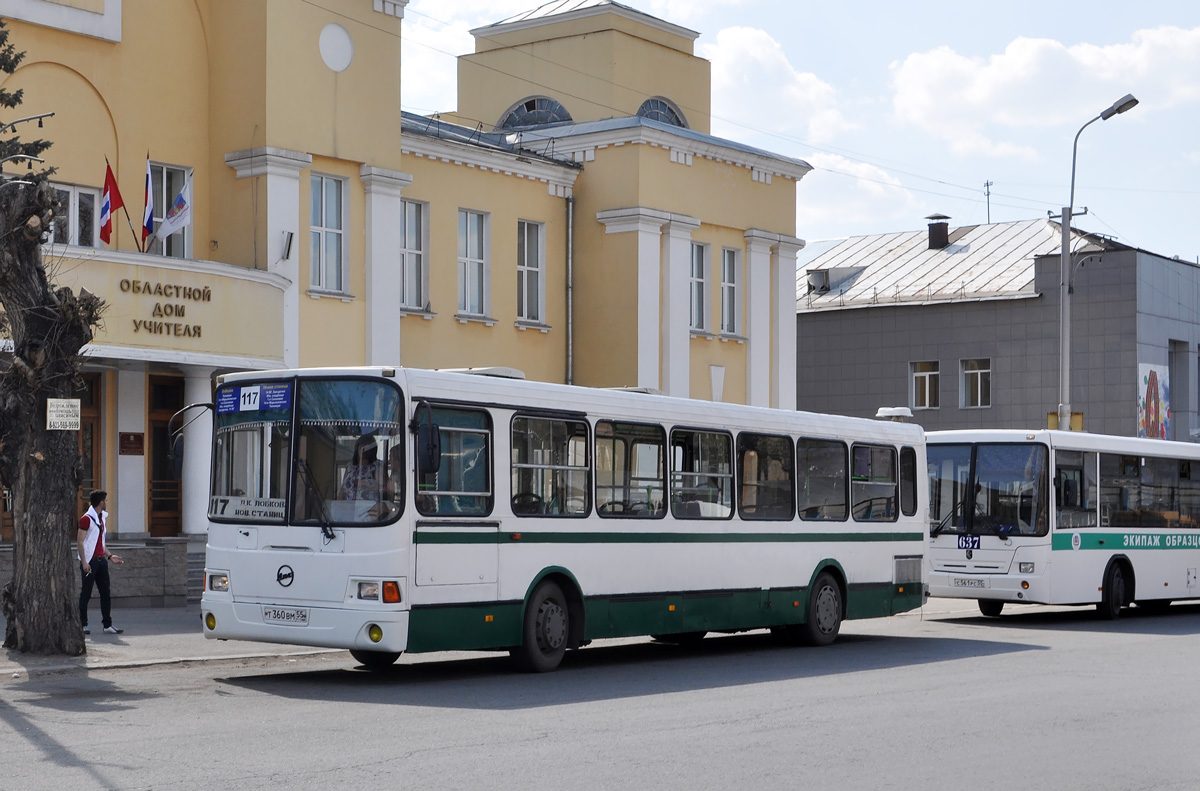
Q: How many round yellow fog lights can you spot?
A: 2